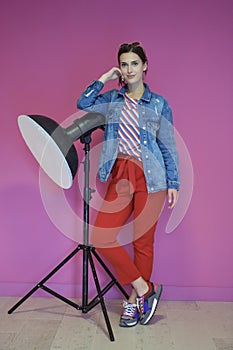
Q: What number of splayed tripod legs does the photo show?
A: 3